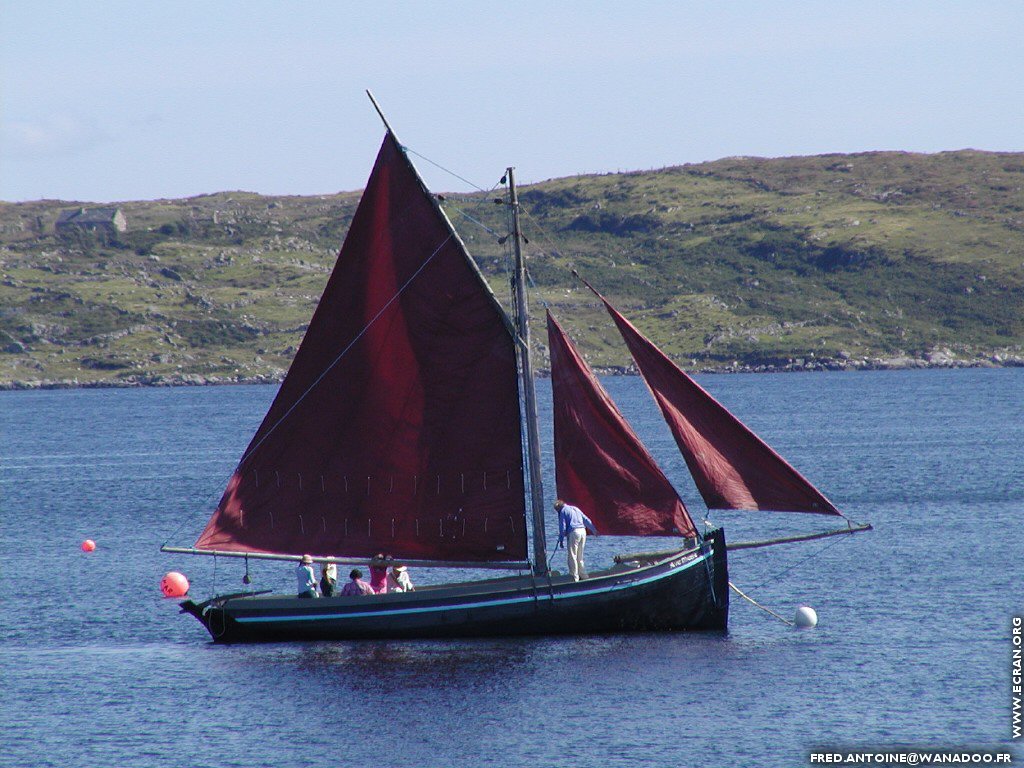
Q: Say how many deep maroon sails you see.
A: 3